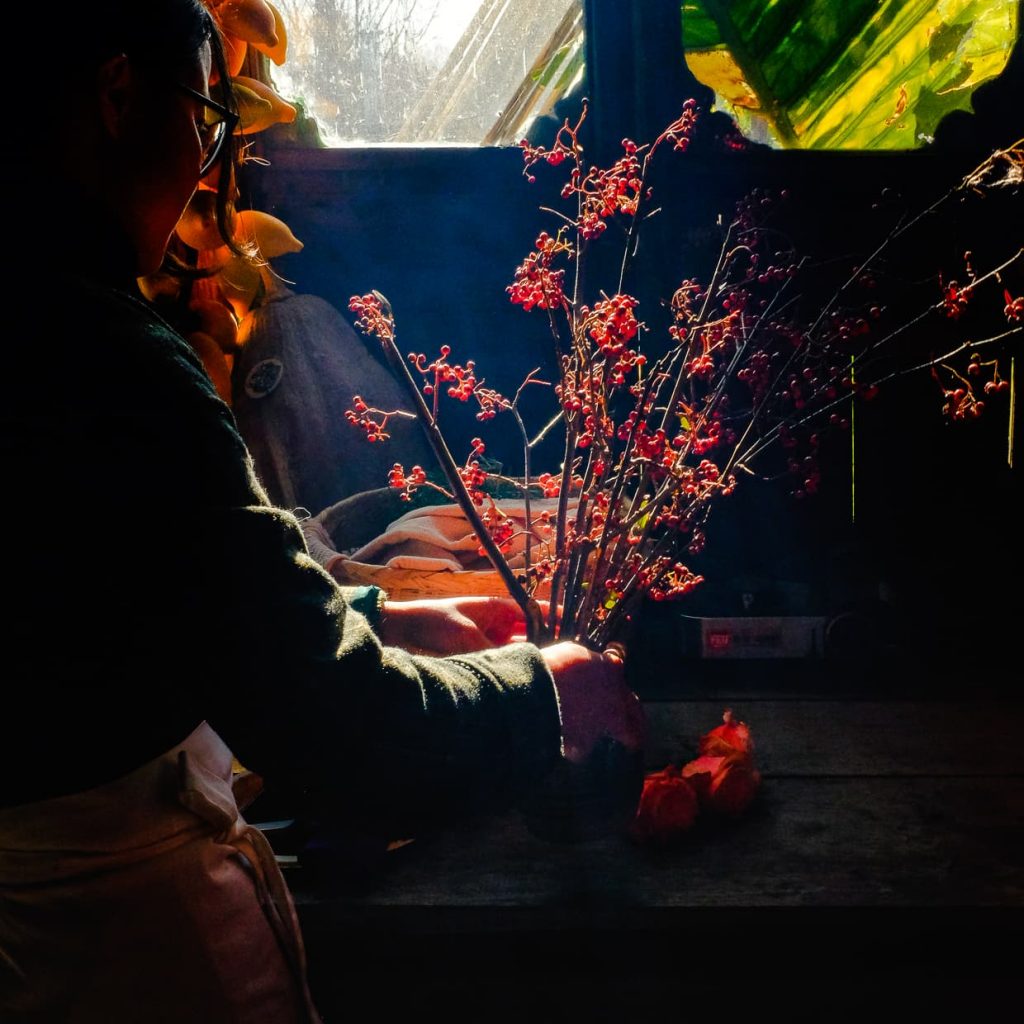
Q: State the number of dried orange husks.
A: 3